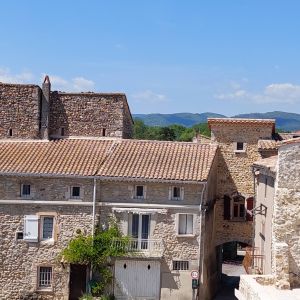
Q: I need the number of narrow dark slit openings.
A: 3